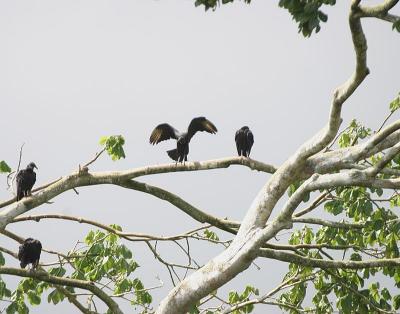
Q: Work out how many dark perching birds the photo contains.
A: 4